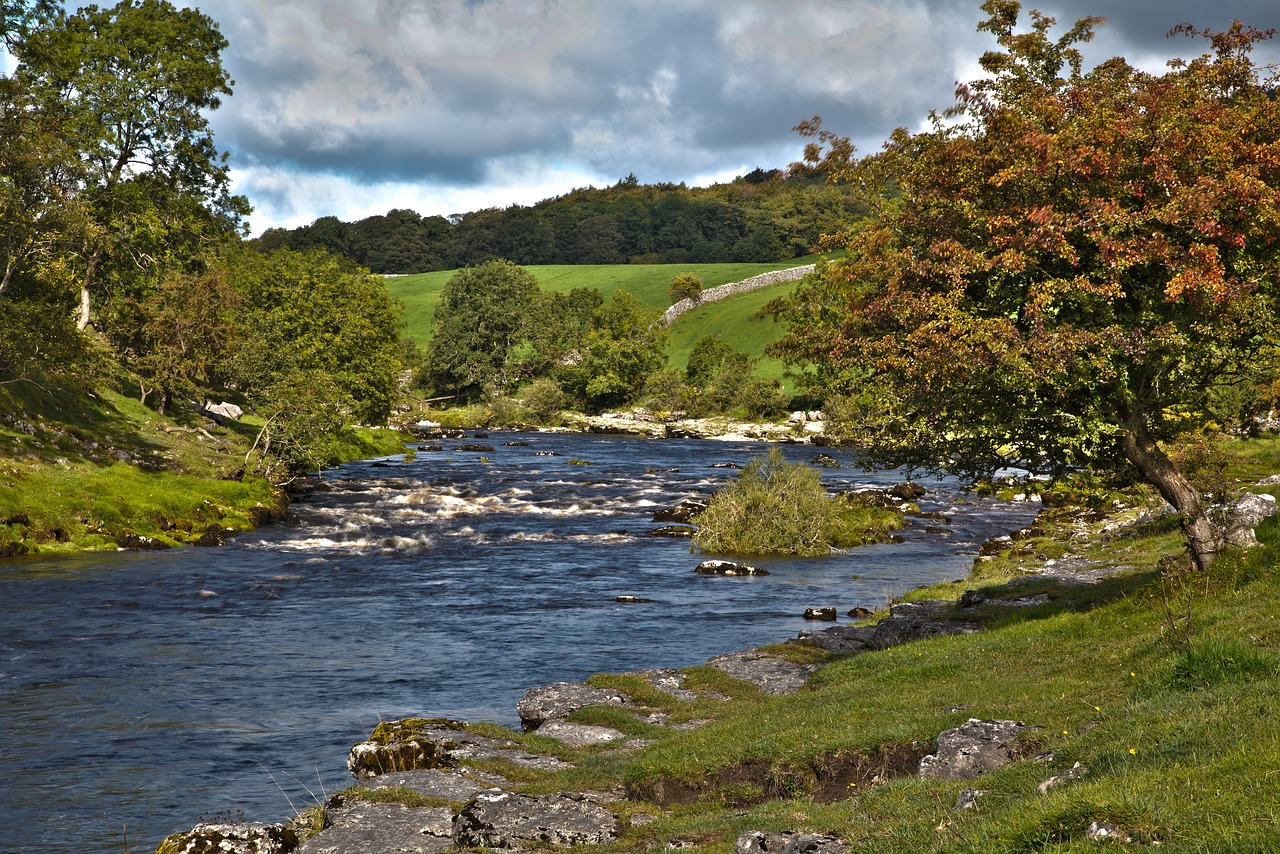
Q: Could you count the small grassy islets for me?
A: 1